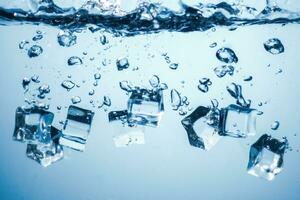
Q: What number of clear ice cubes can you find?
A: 8